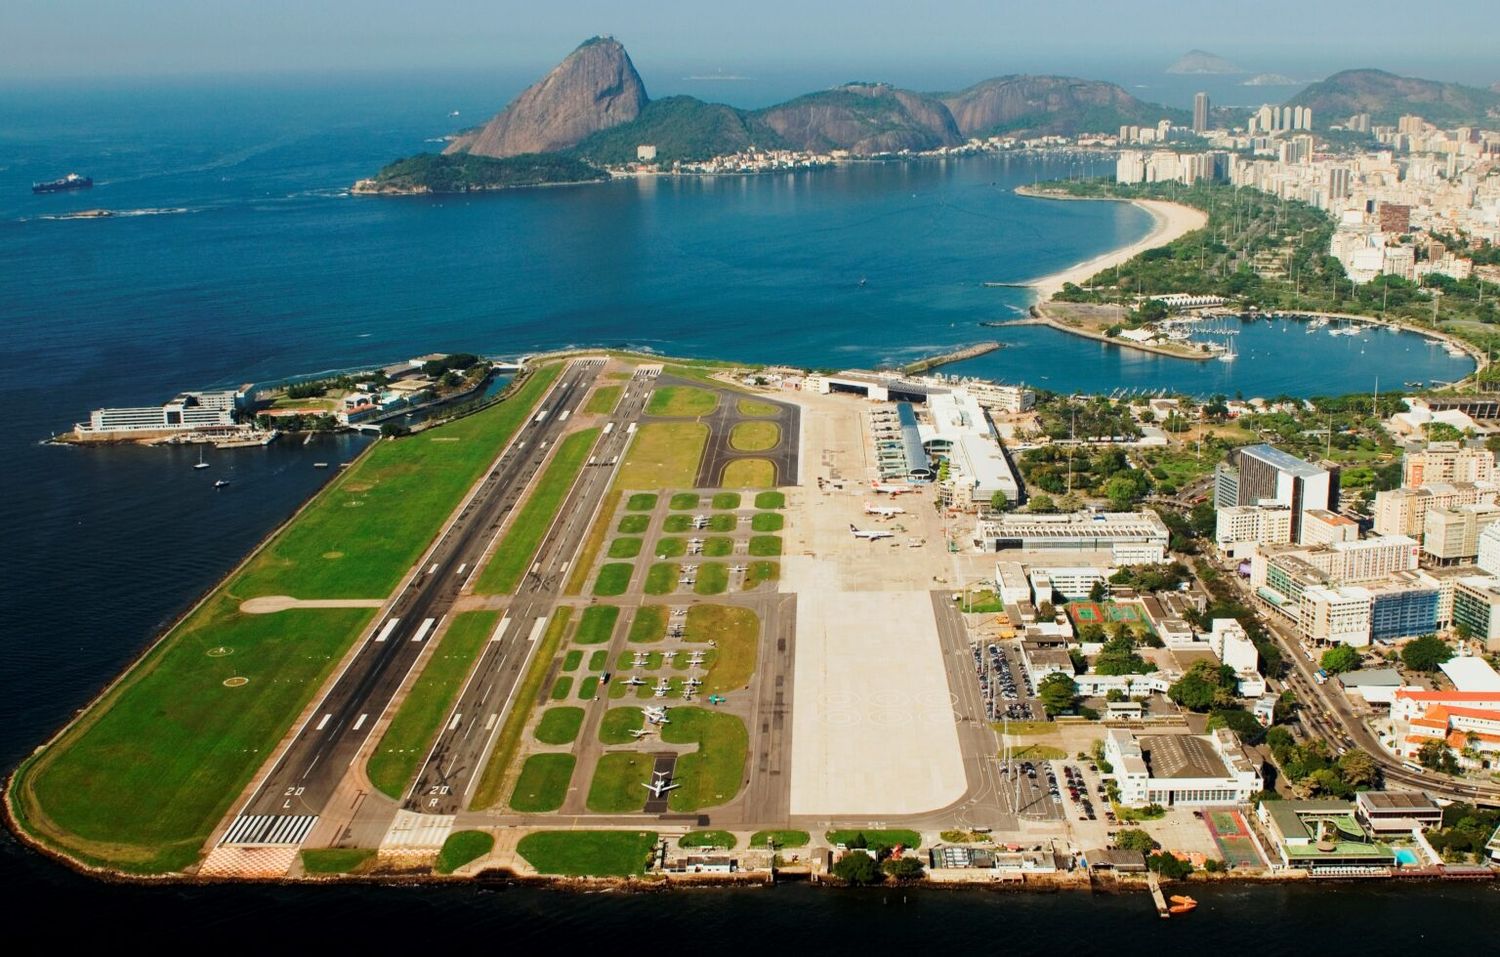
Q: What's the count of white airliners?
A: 3